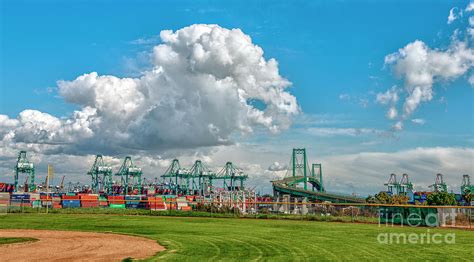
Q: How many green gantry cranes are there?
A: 10